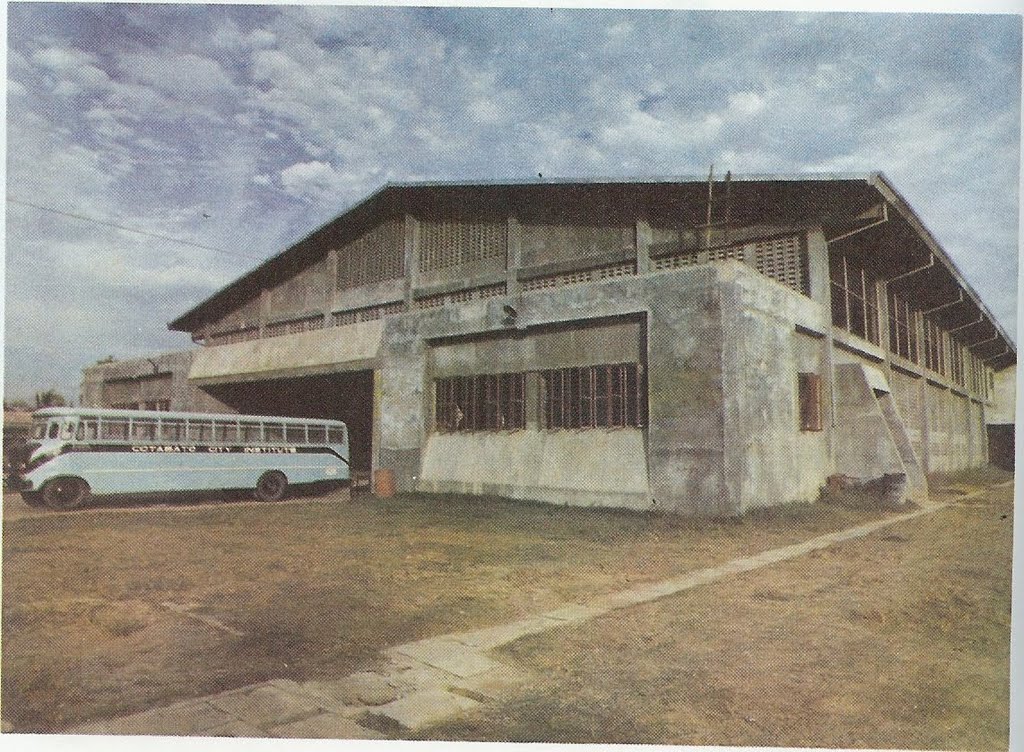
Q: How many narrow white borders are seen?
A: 4